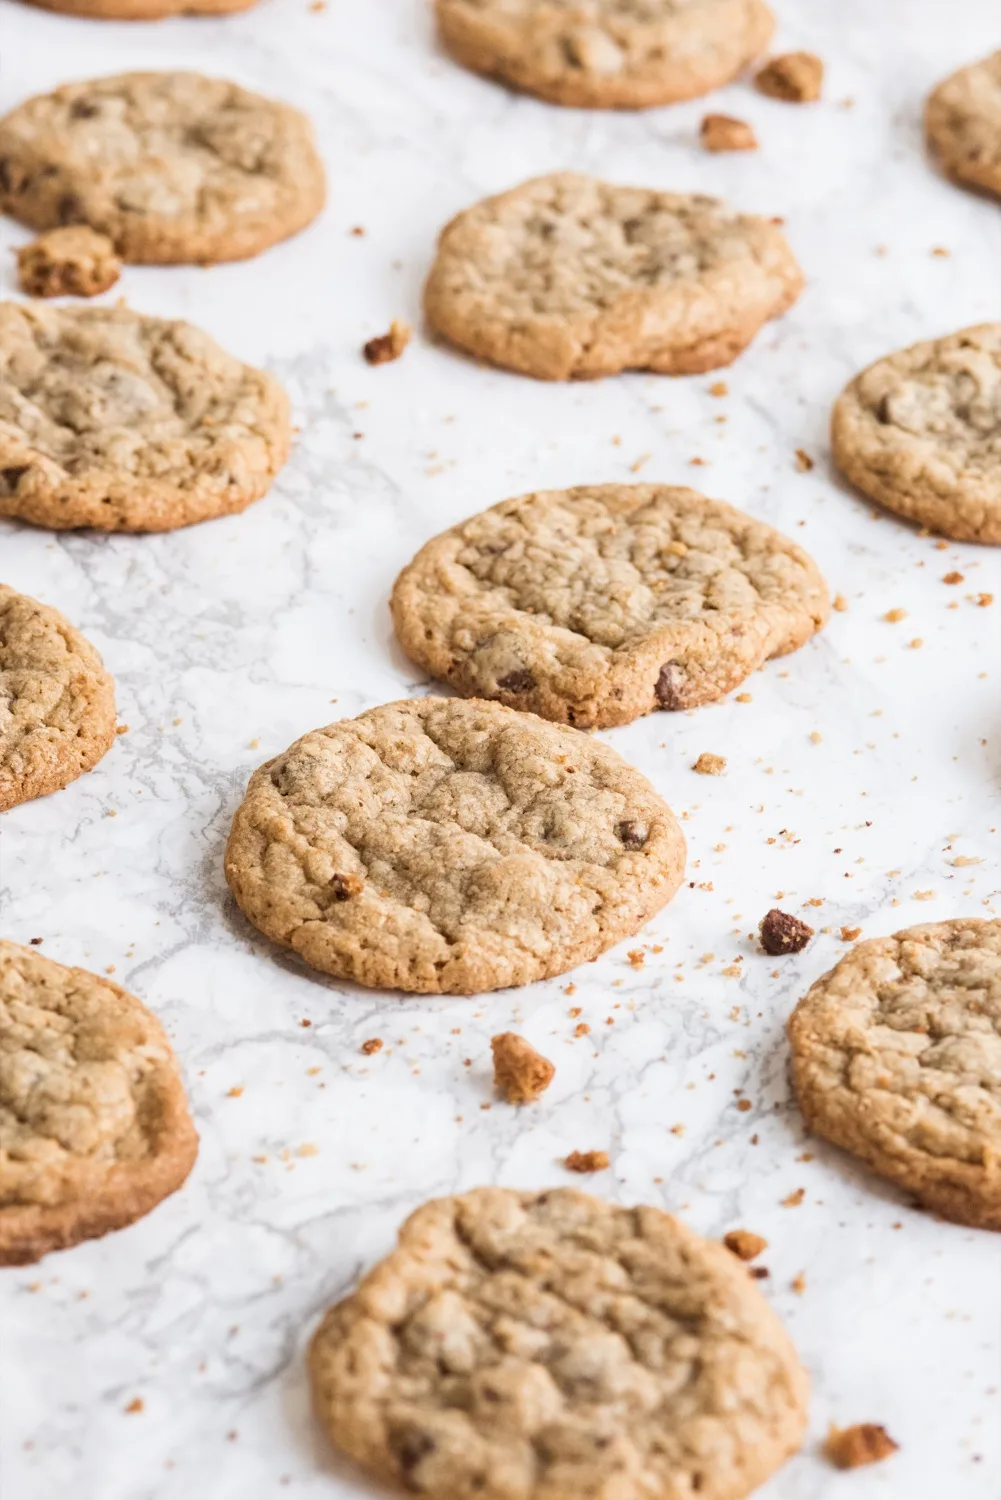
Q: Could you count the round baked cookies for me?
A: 13